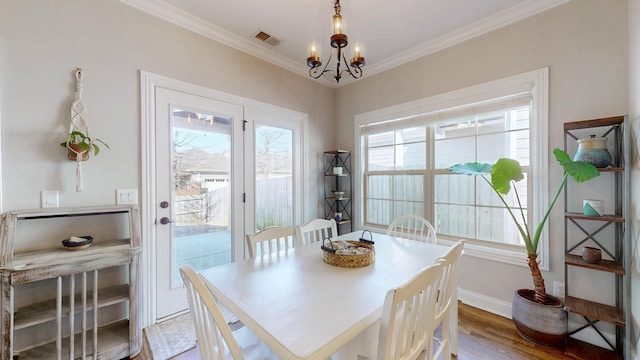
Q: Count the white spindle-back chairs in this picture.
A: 6